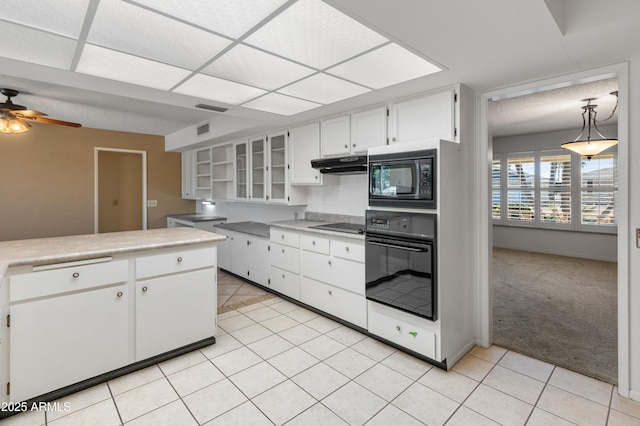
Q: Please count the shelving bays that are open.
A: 2